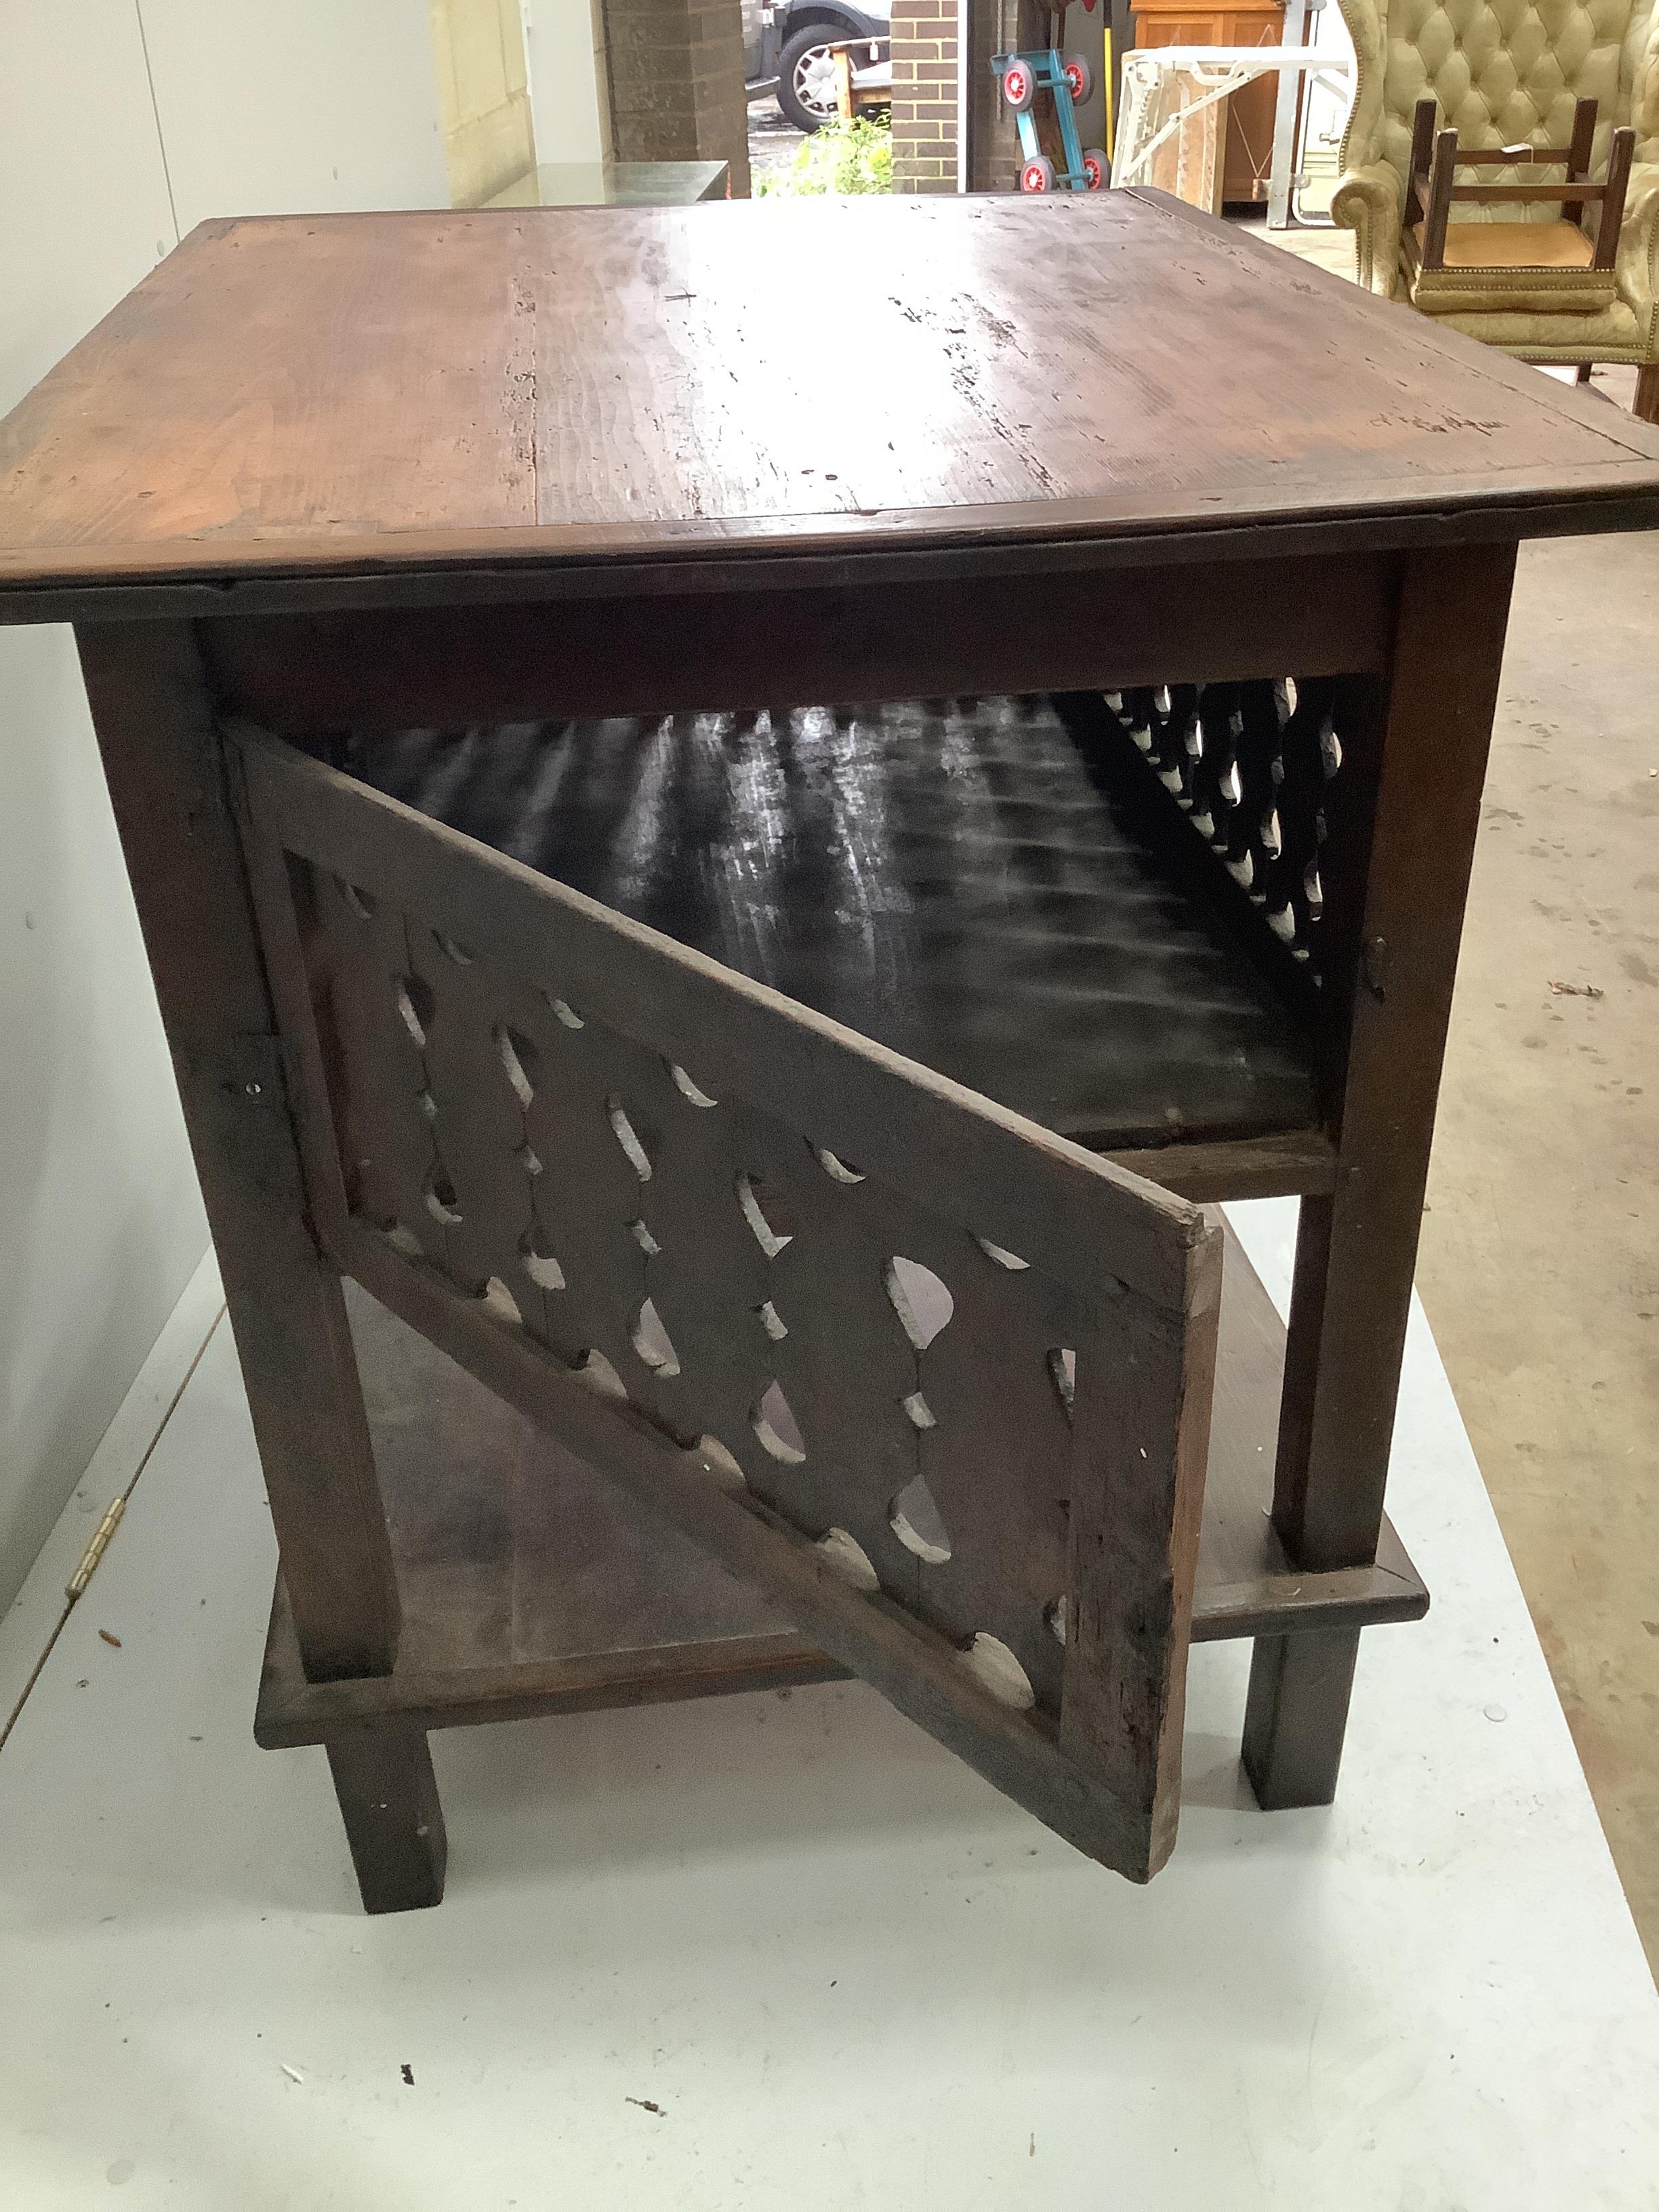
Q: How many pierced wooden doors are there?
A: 1